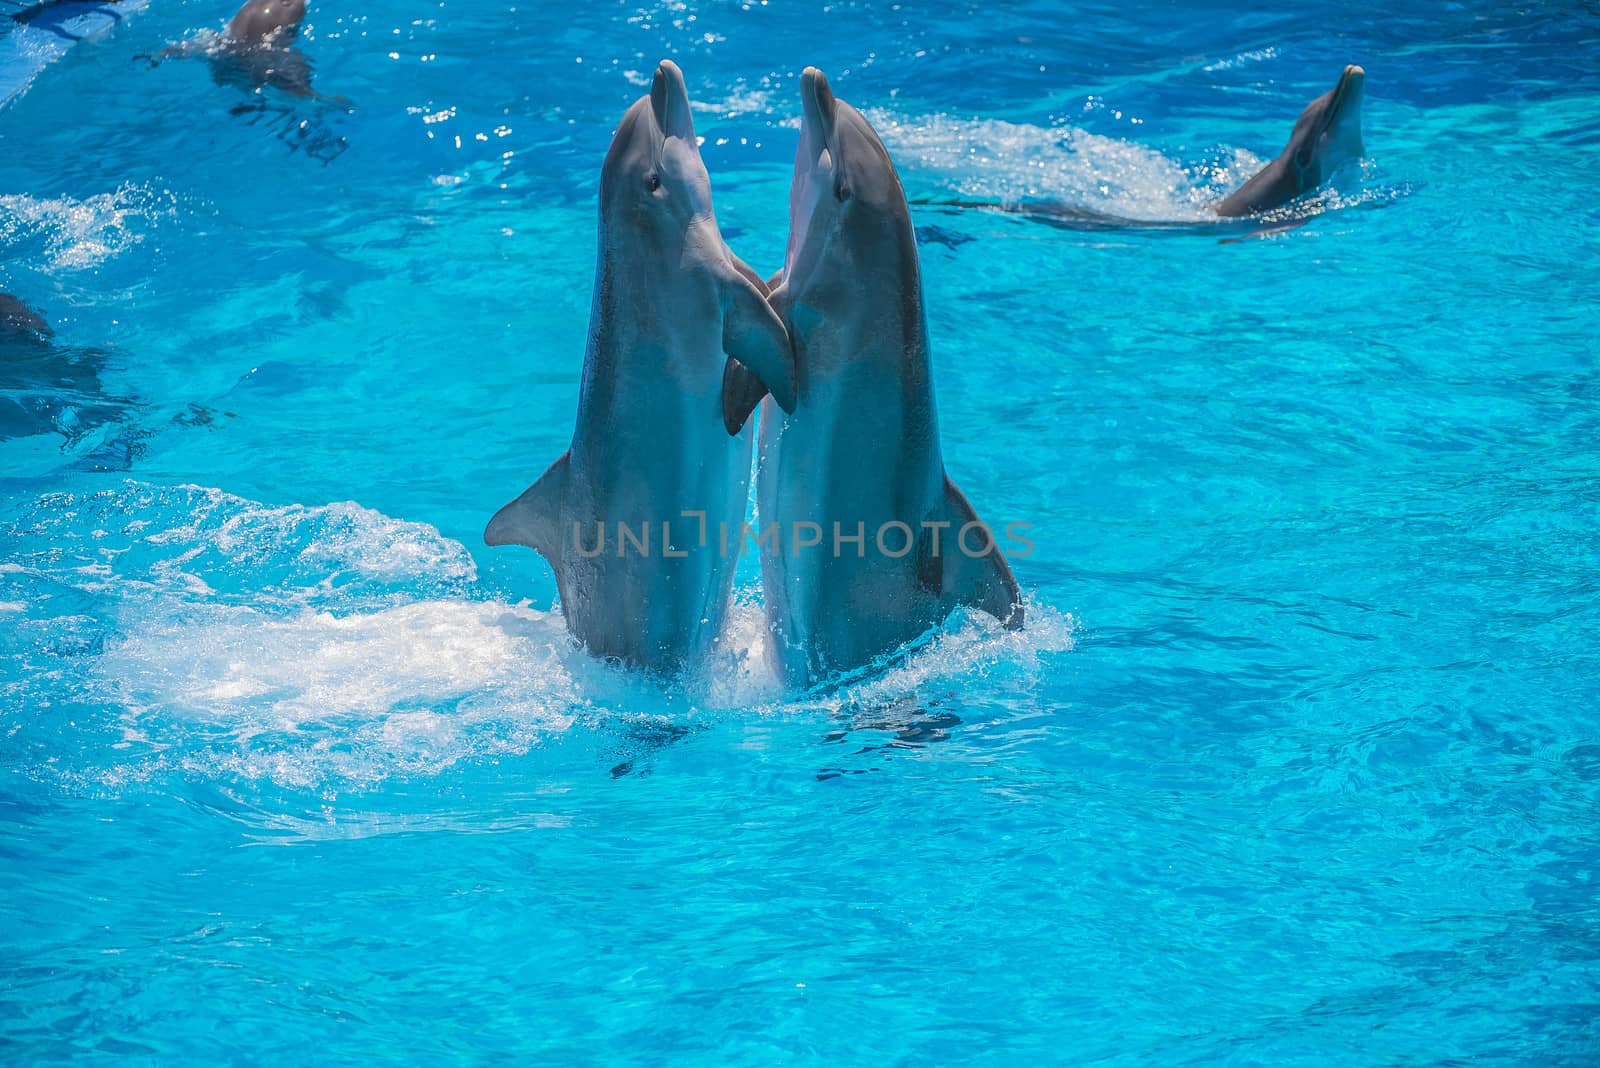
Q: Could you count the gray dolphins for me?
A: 5